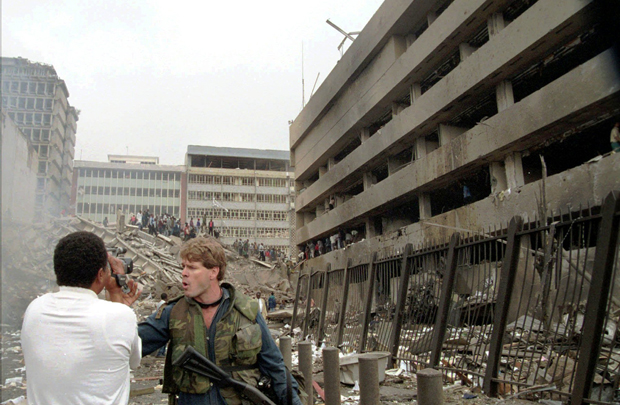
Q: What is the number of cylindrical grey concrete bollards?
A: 5